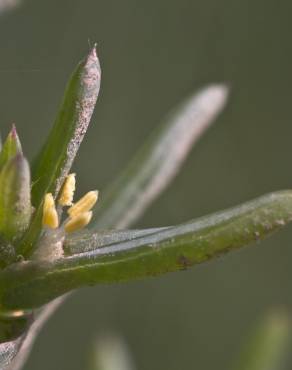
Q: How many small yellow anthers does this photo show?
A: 4